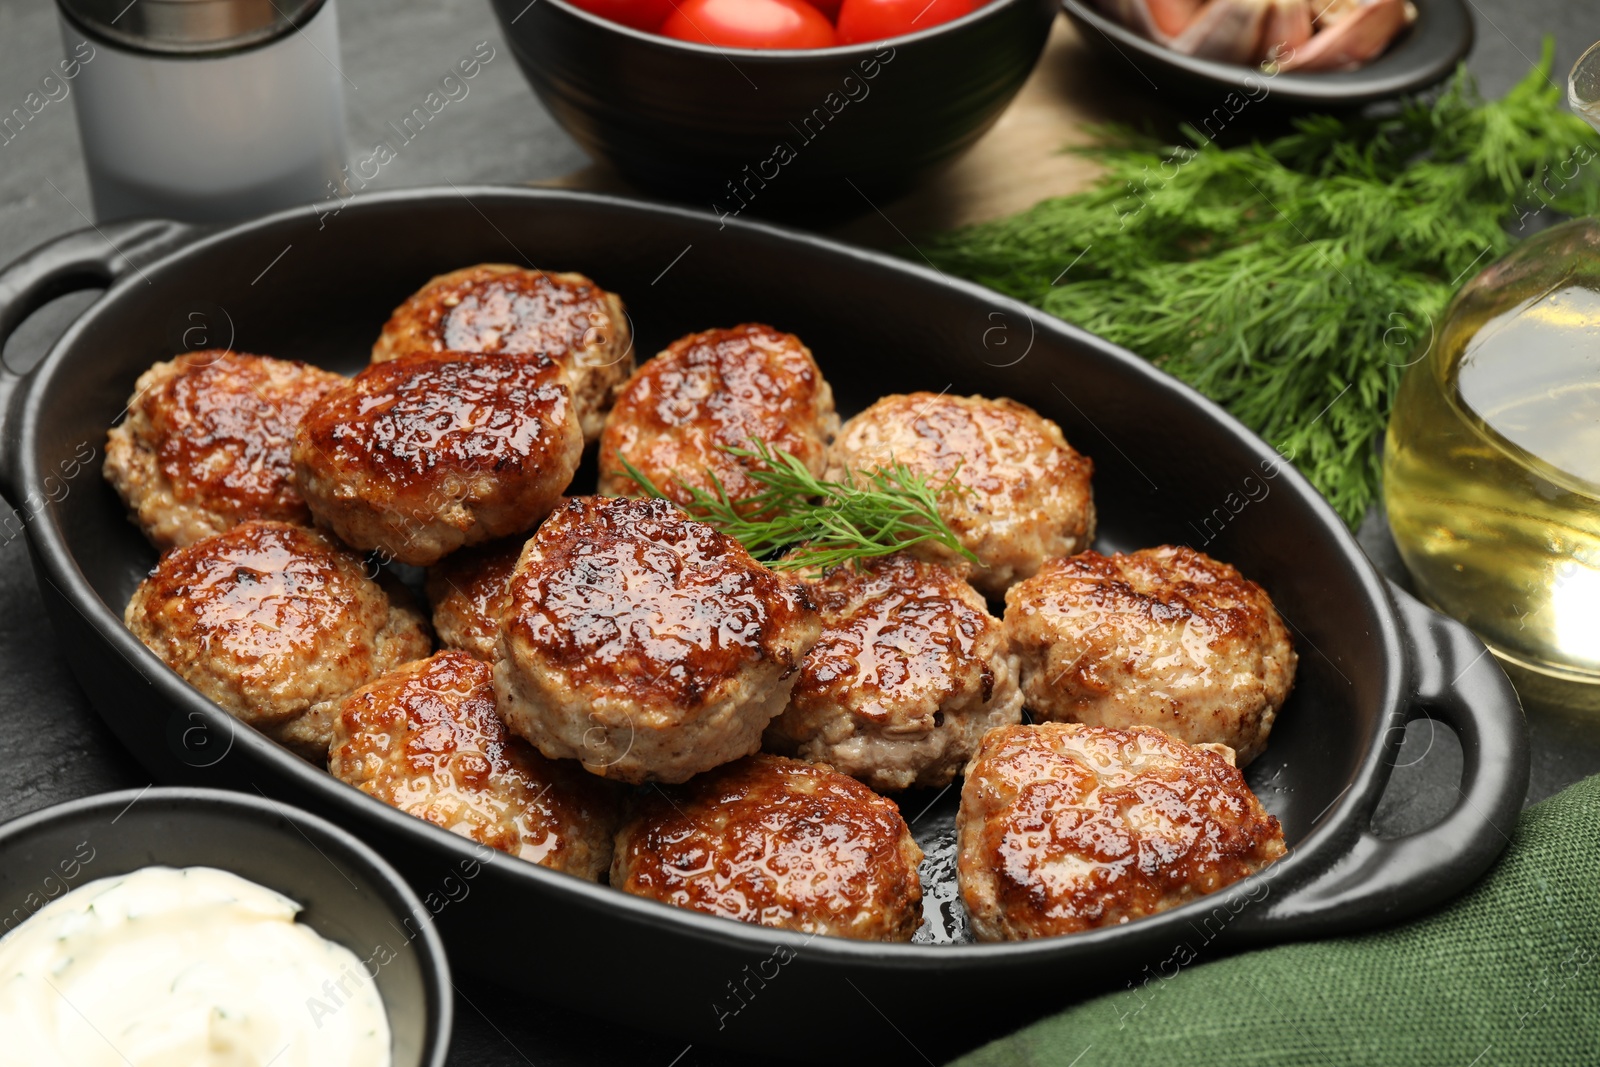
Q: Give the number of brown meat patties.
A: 13